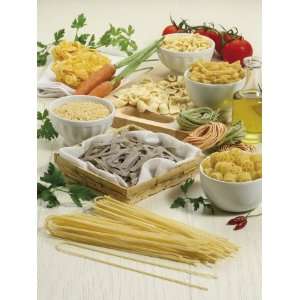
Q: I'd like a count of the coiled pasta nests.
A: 4